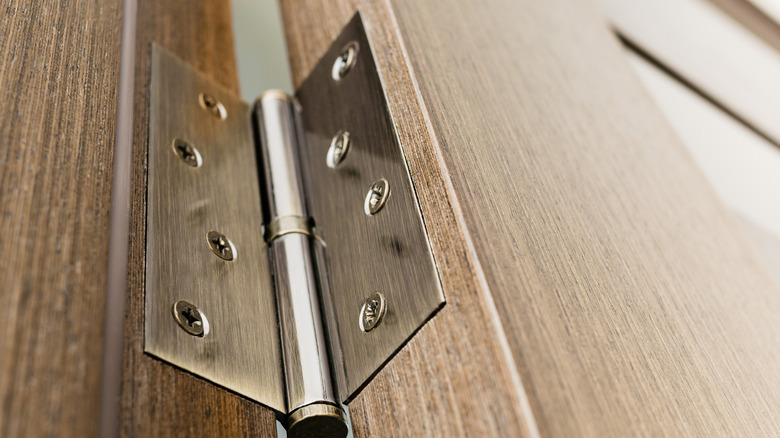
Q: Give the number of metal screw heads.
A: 8